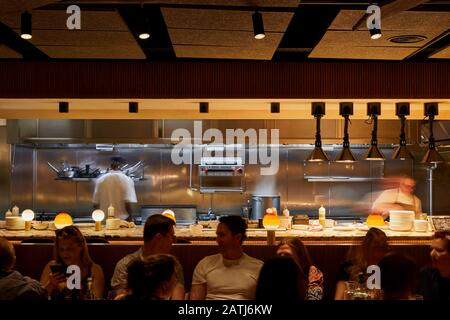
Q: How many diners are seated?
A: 10